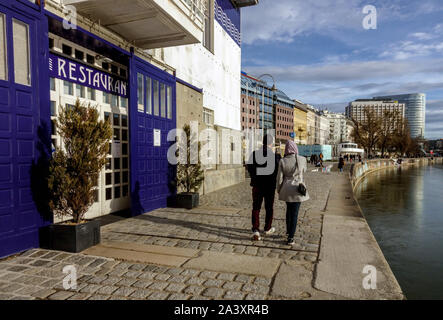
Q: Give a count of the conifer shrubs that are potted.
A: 2